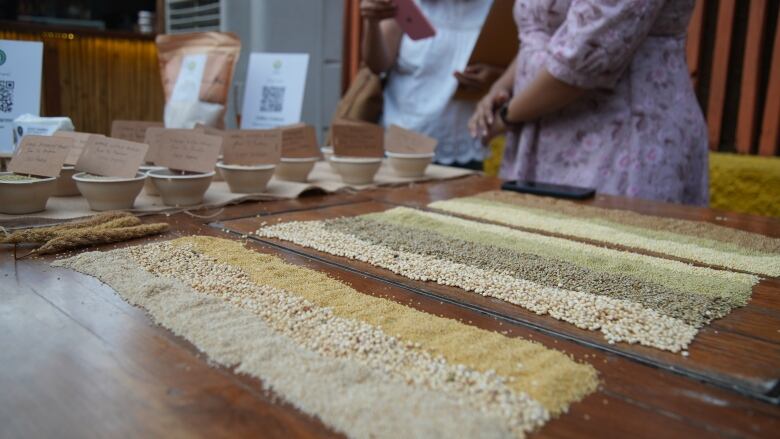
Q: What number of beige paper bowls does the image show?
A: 11